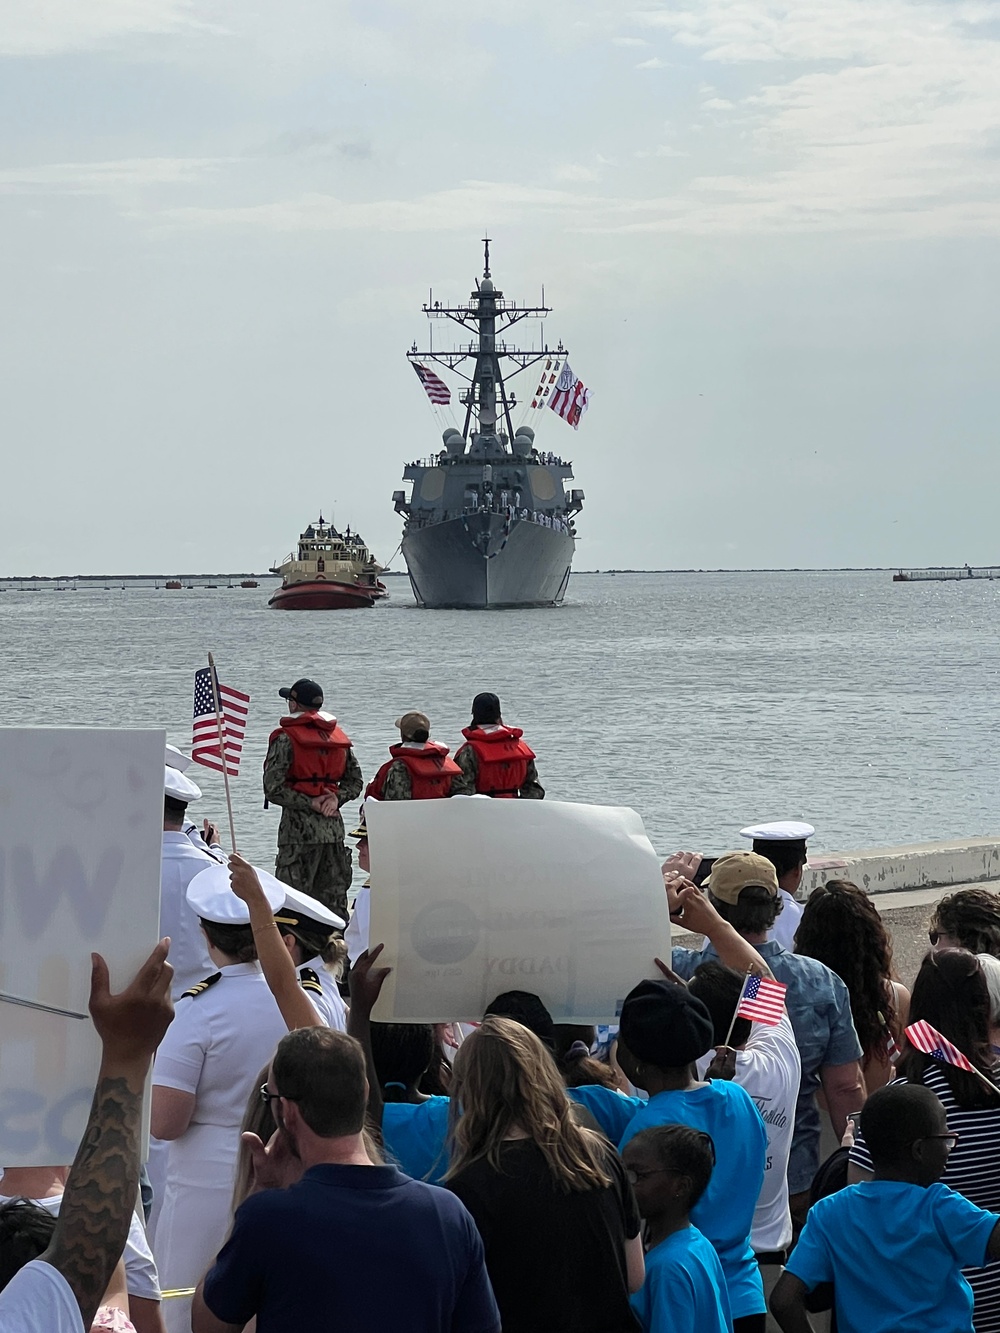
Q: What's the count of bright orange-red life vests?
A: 3